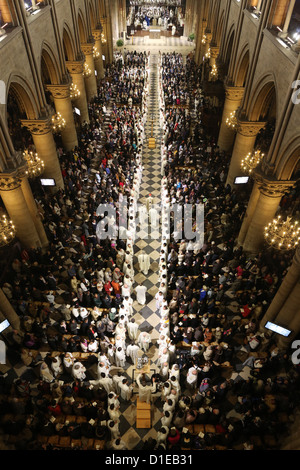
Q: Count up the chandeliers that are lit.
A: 13